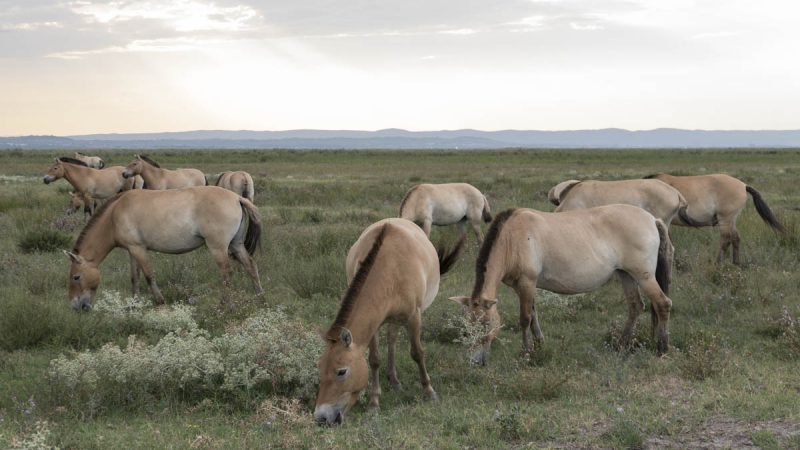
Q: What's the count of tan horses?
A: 11